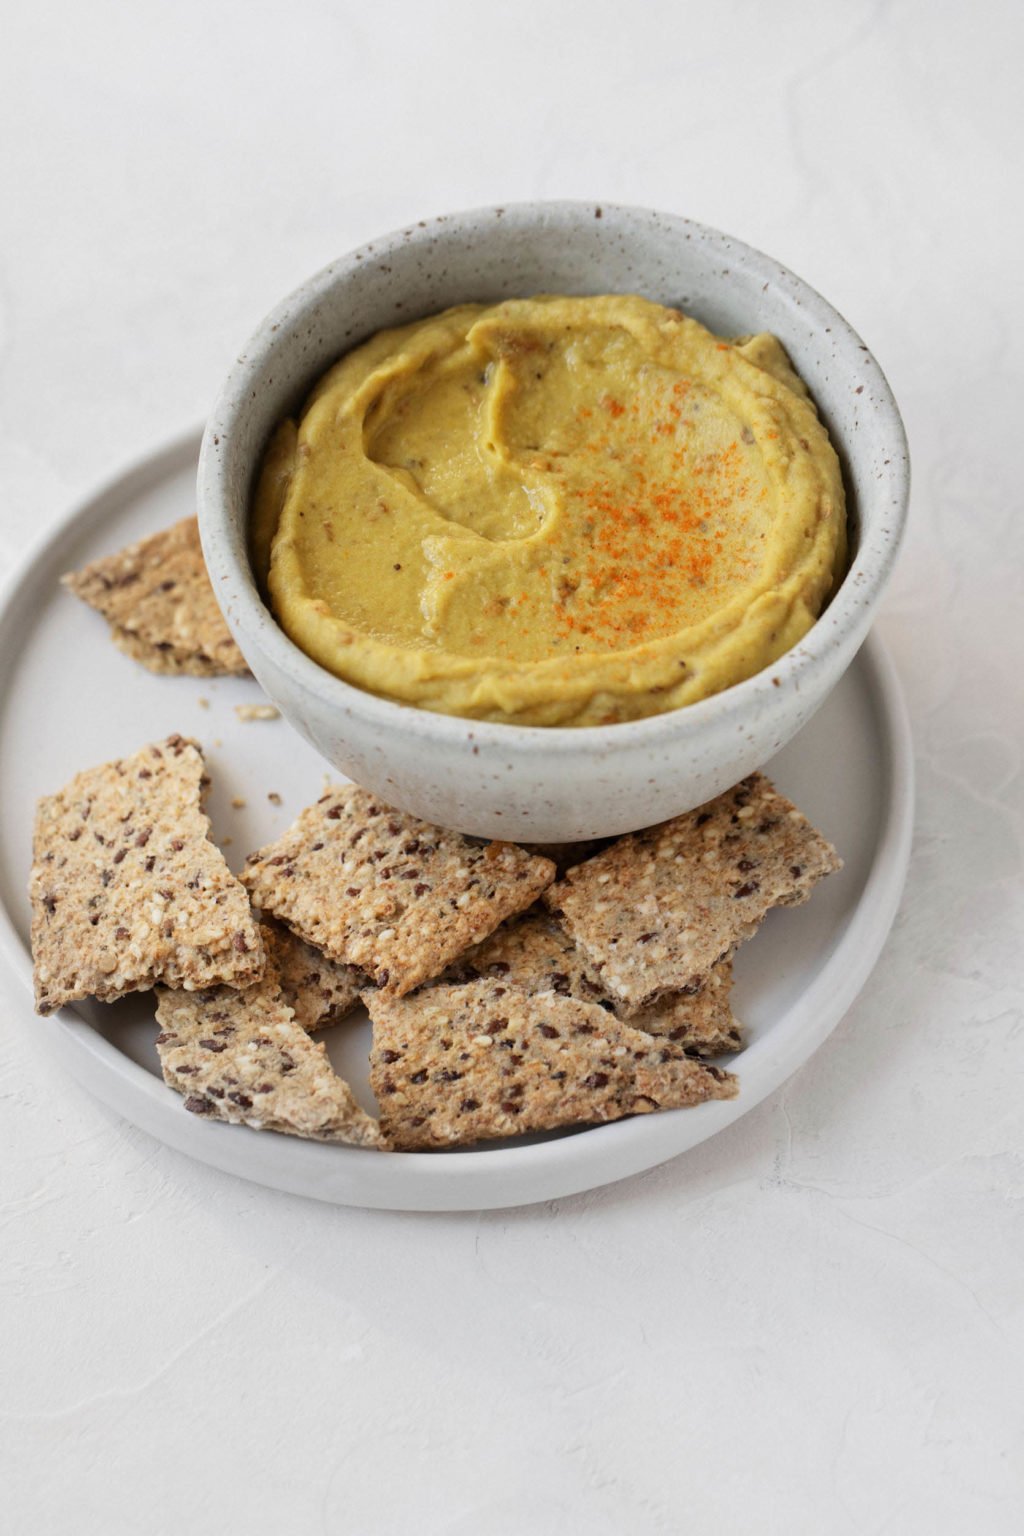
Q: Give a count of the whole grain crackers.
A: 8